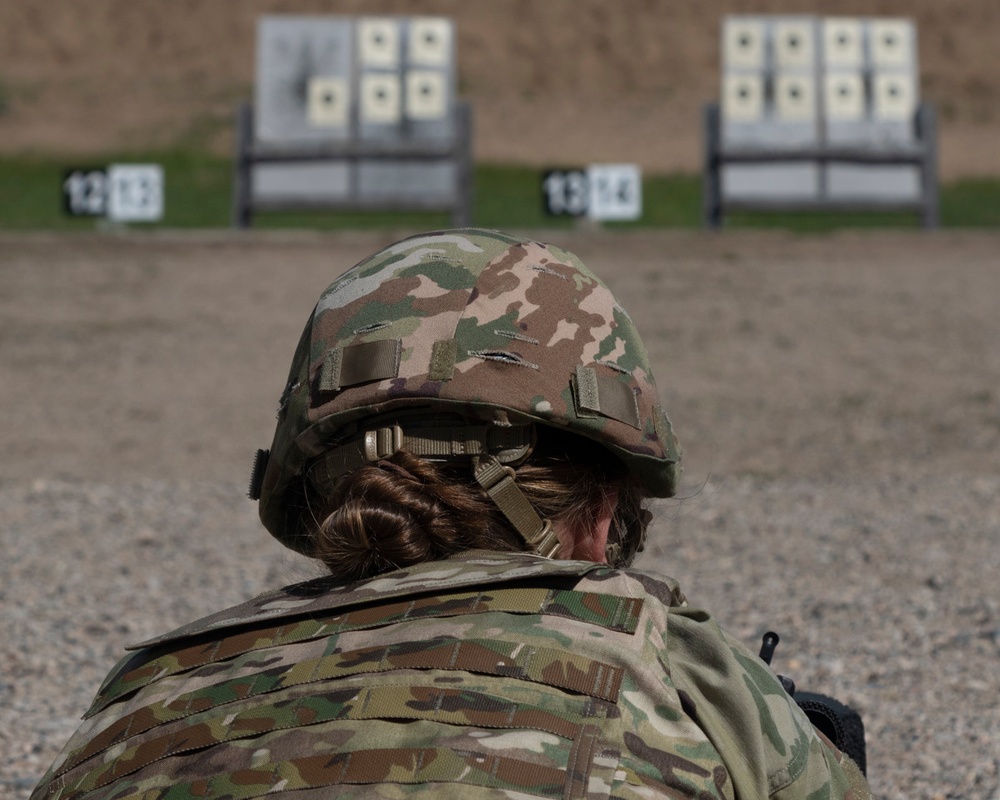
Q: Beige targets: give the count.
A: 13